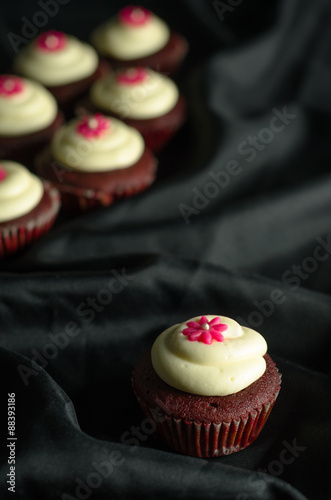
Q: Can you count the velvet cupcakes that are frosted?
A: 7